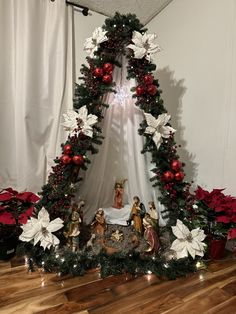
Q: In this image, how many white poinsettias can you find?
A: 6